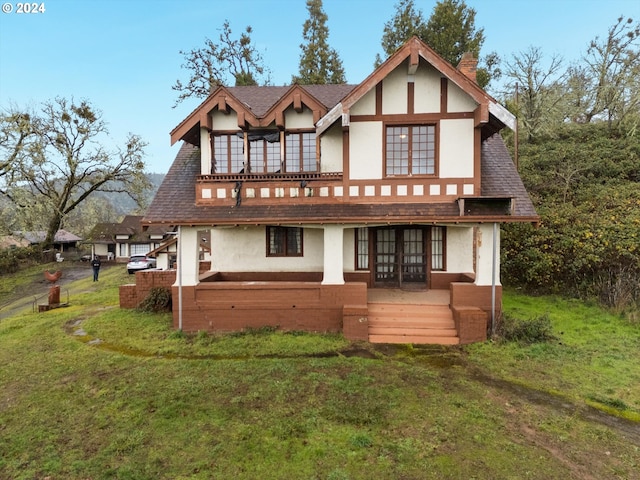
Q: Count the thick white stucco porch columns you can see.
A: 3